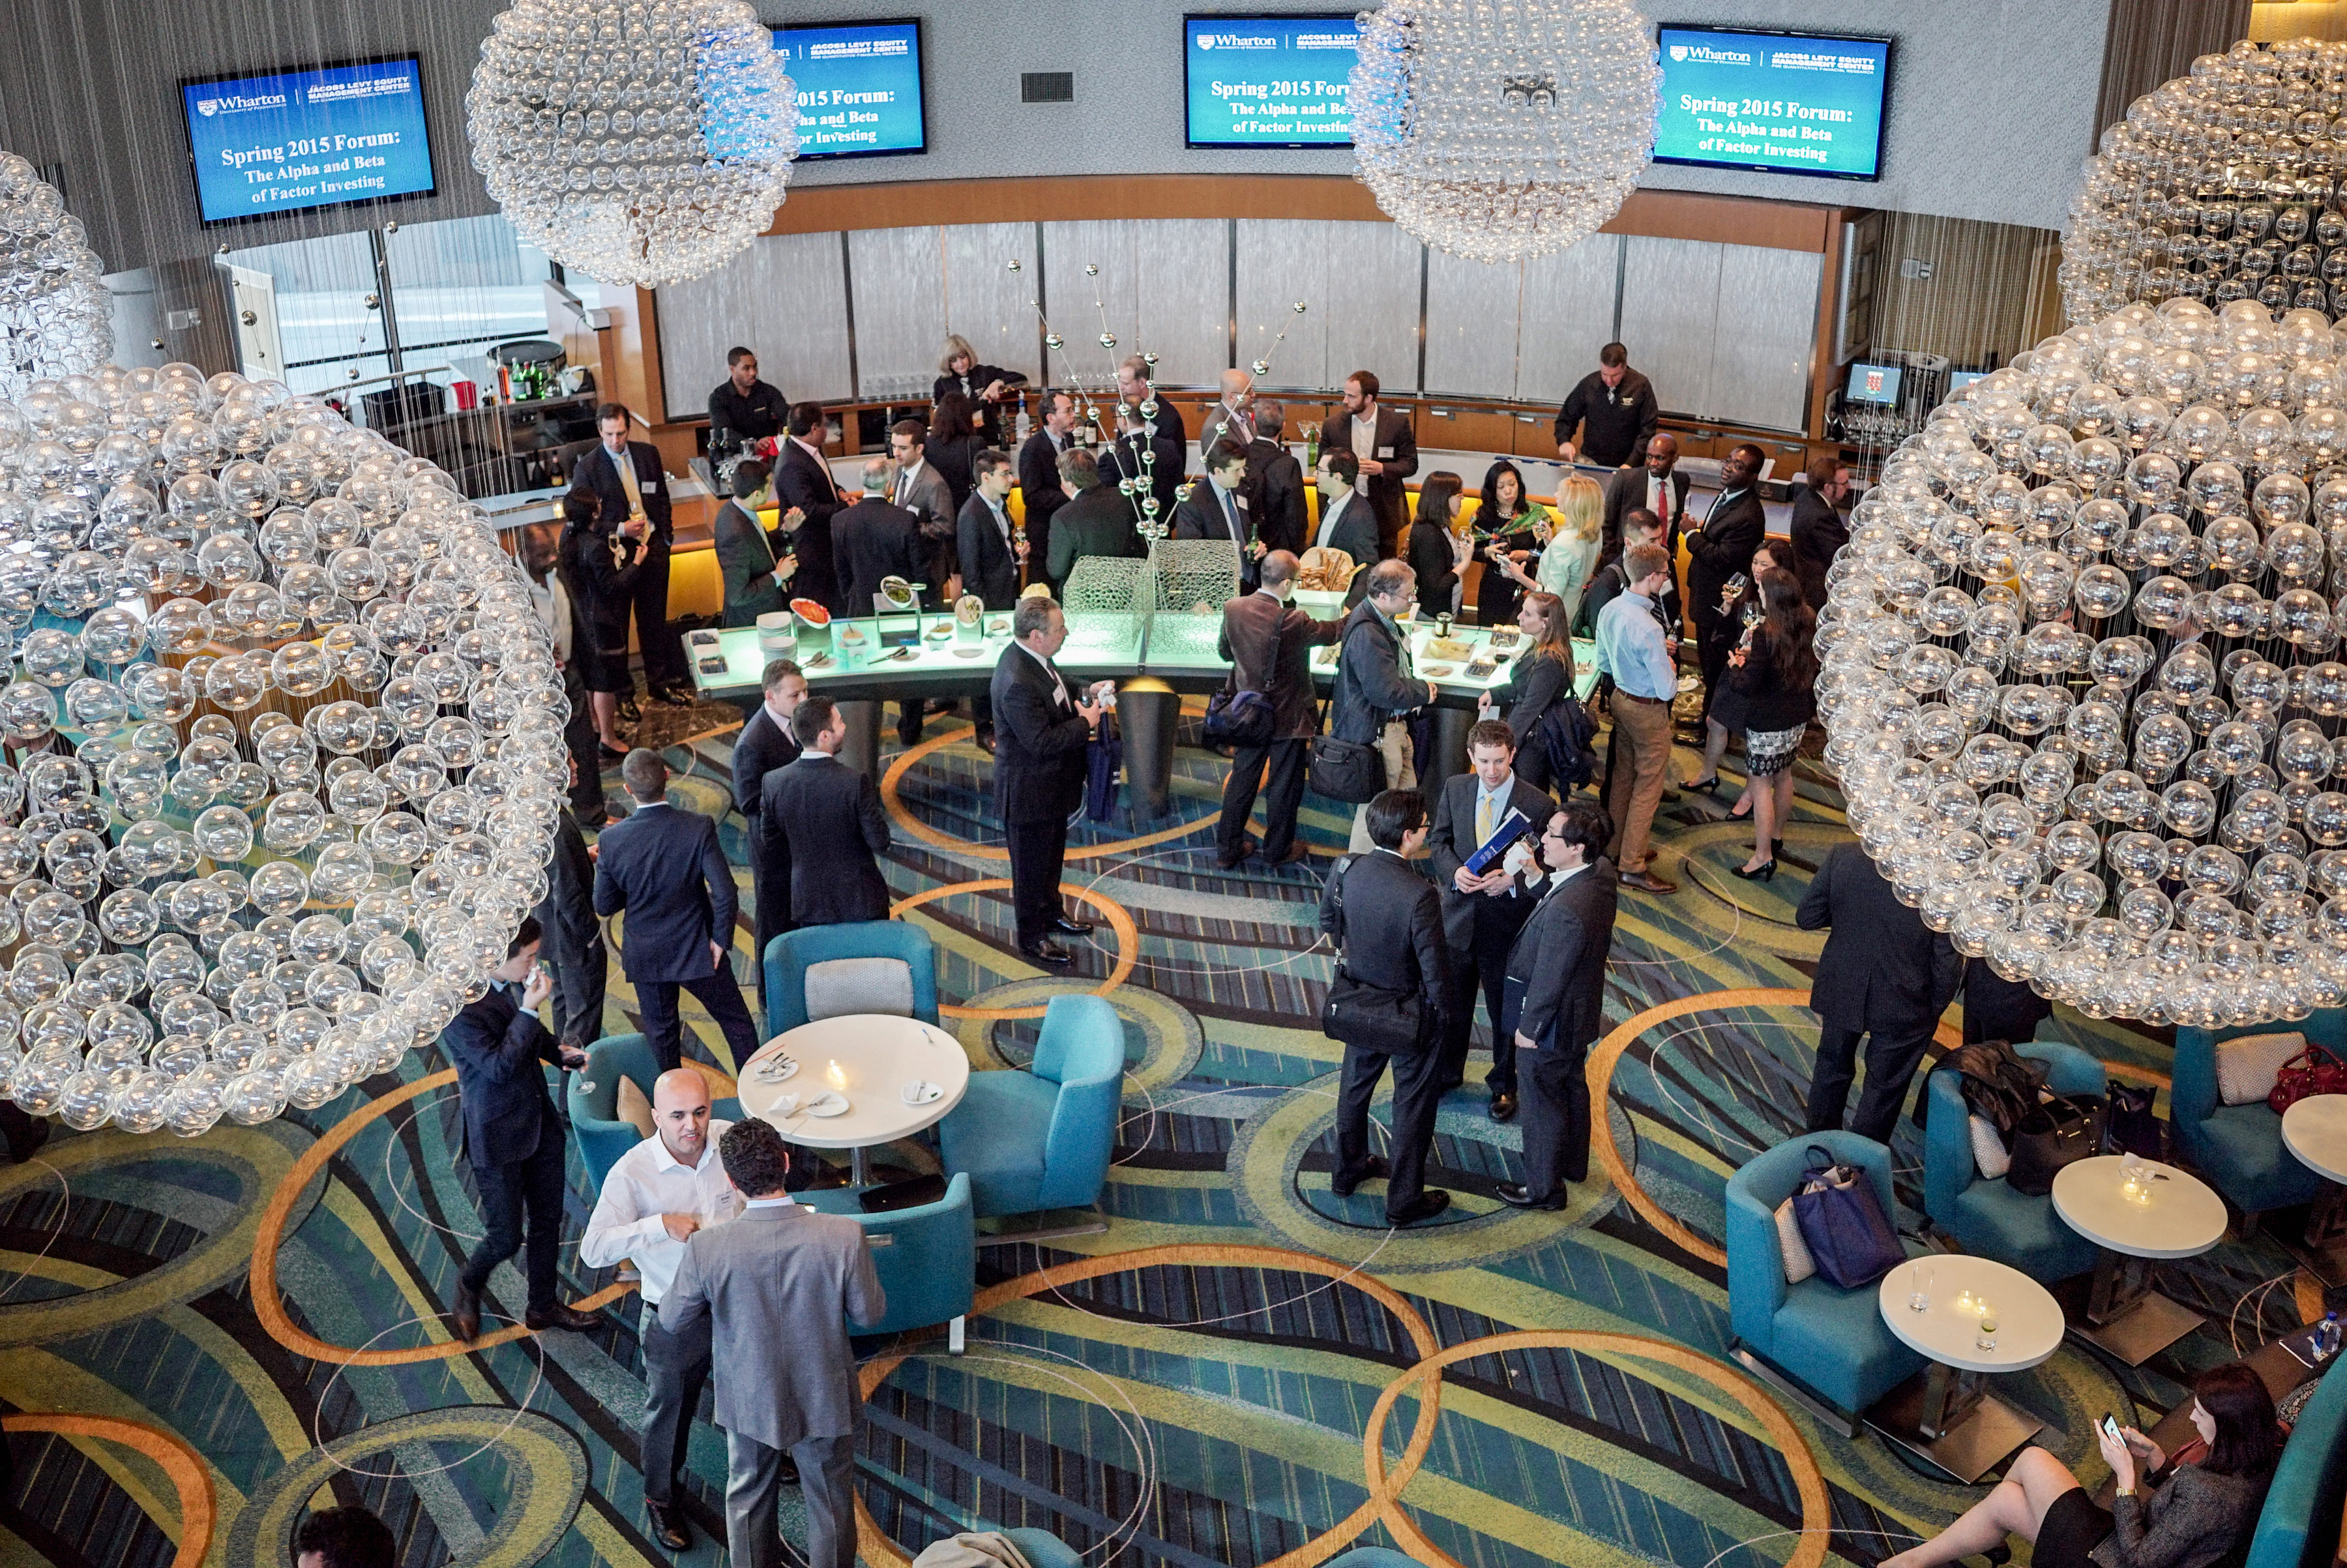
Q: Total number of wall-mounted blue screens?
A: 4